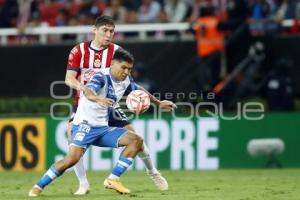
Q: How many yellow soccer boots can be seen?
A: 2